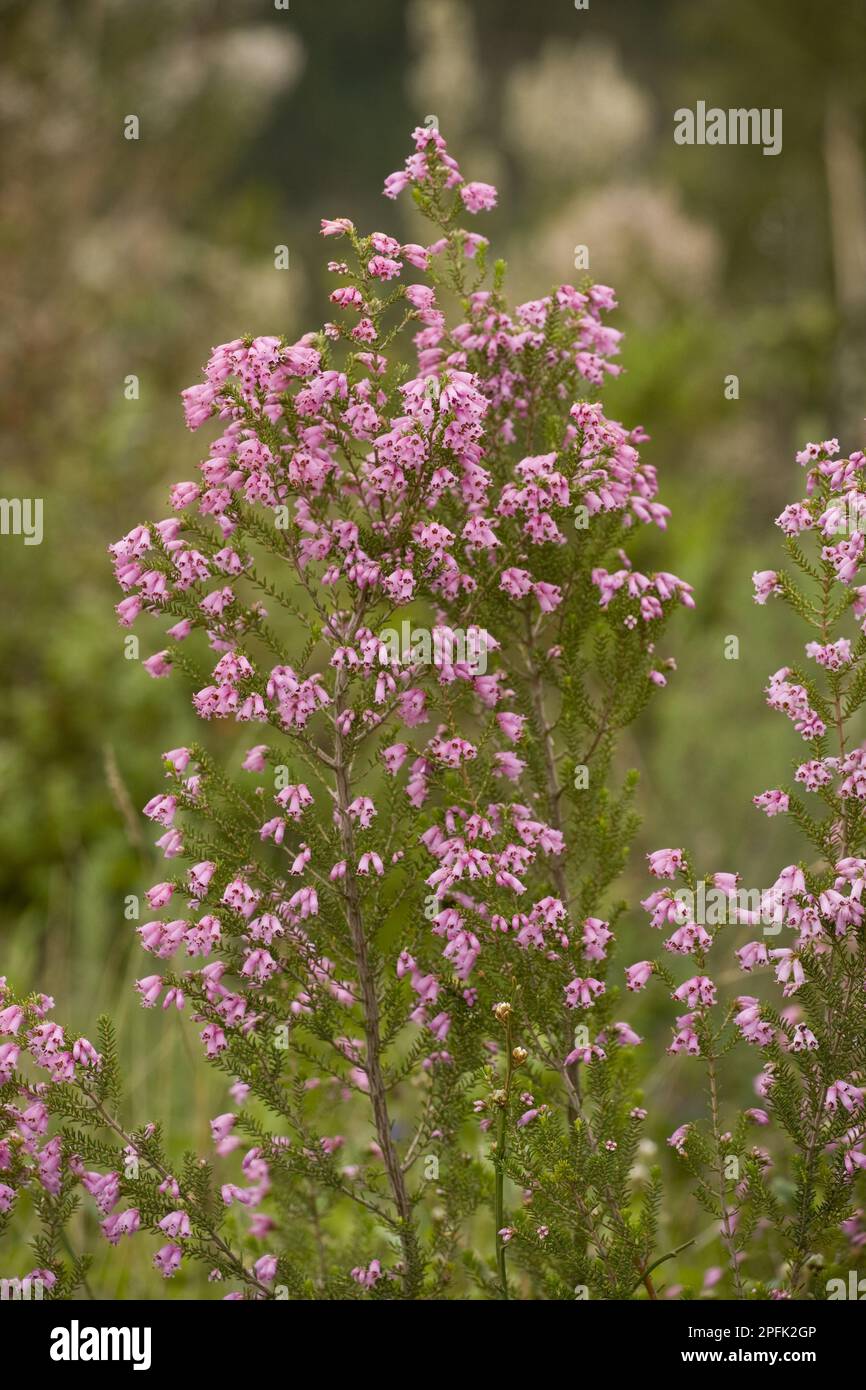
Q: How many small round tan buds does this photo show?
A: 3